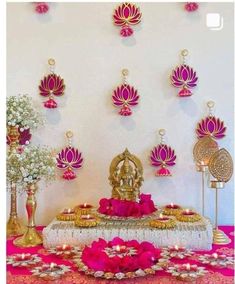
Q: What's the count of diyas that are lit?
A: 13